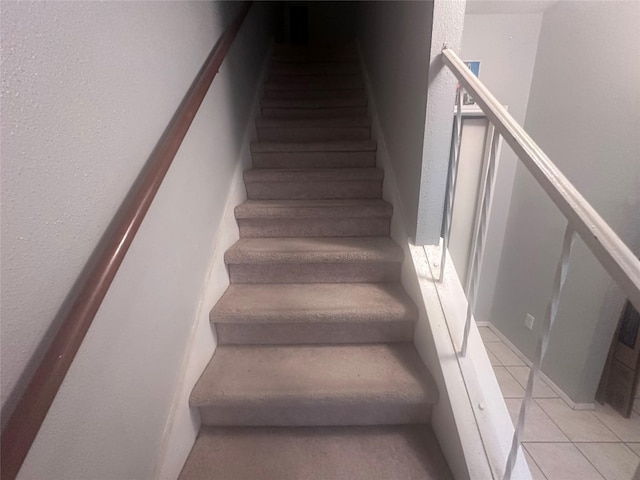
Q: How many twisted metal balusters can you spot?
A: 3